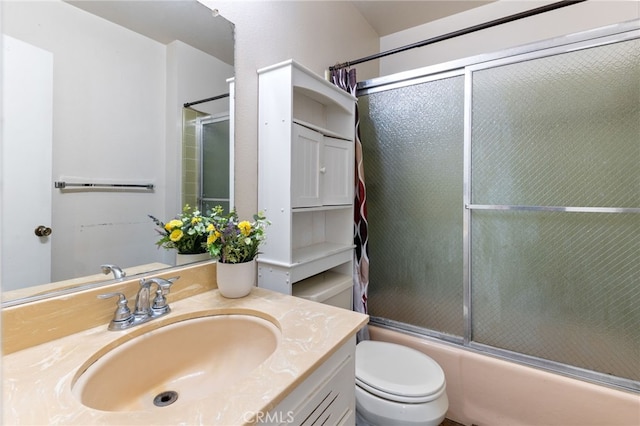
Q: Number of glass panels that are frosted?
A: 2